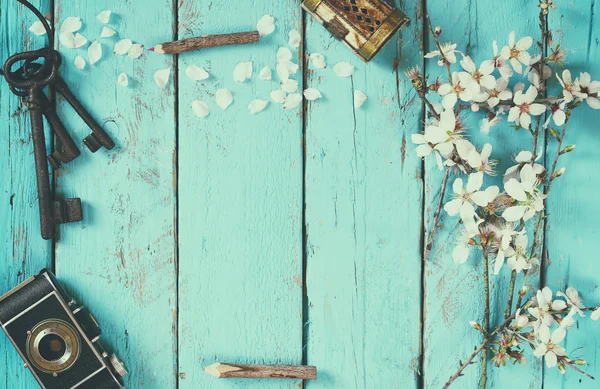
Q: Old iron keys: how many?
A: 3